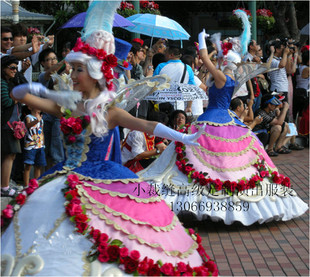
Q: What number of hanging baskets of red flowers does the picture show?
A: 4